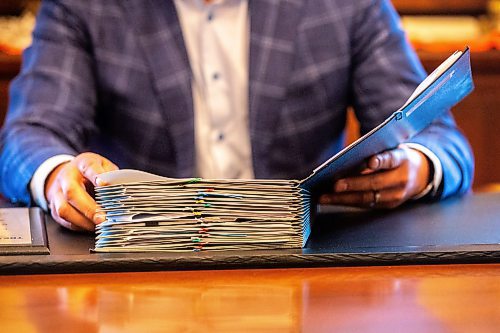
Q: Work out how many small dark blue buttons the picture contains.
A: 3